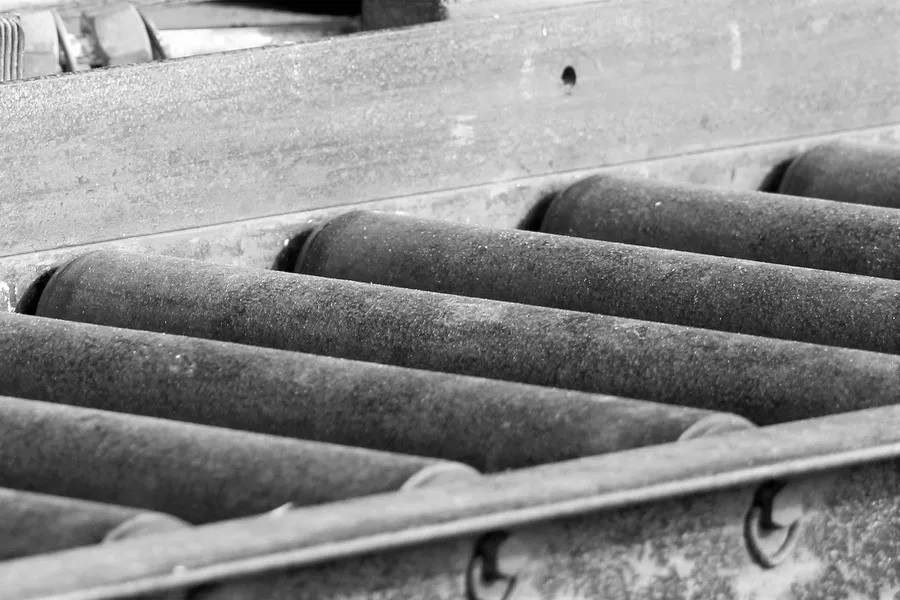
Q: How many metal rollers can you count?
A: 7